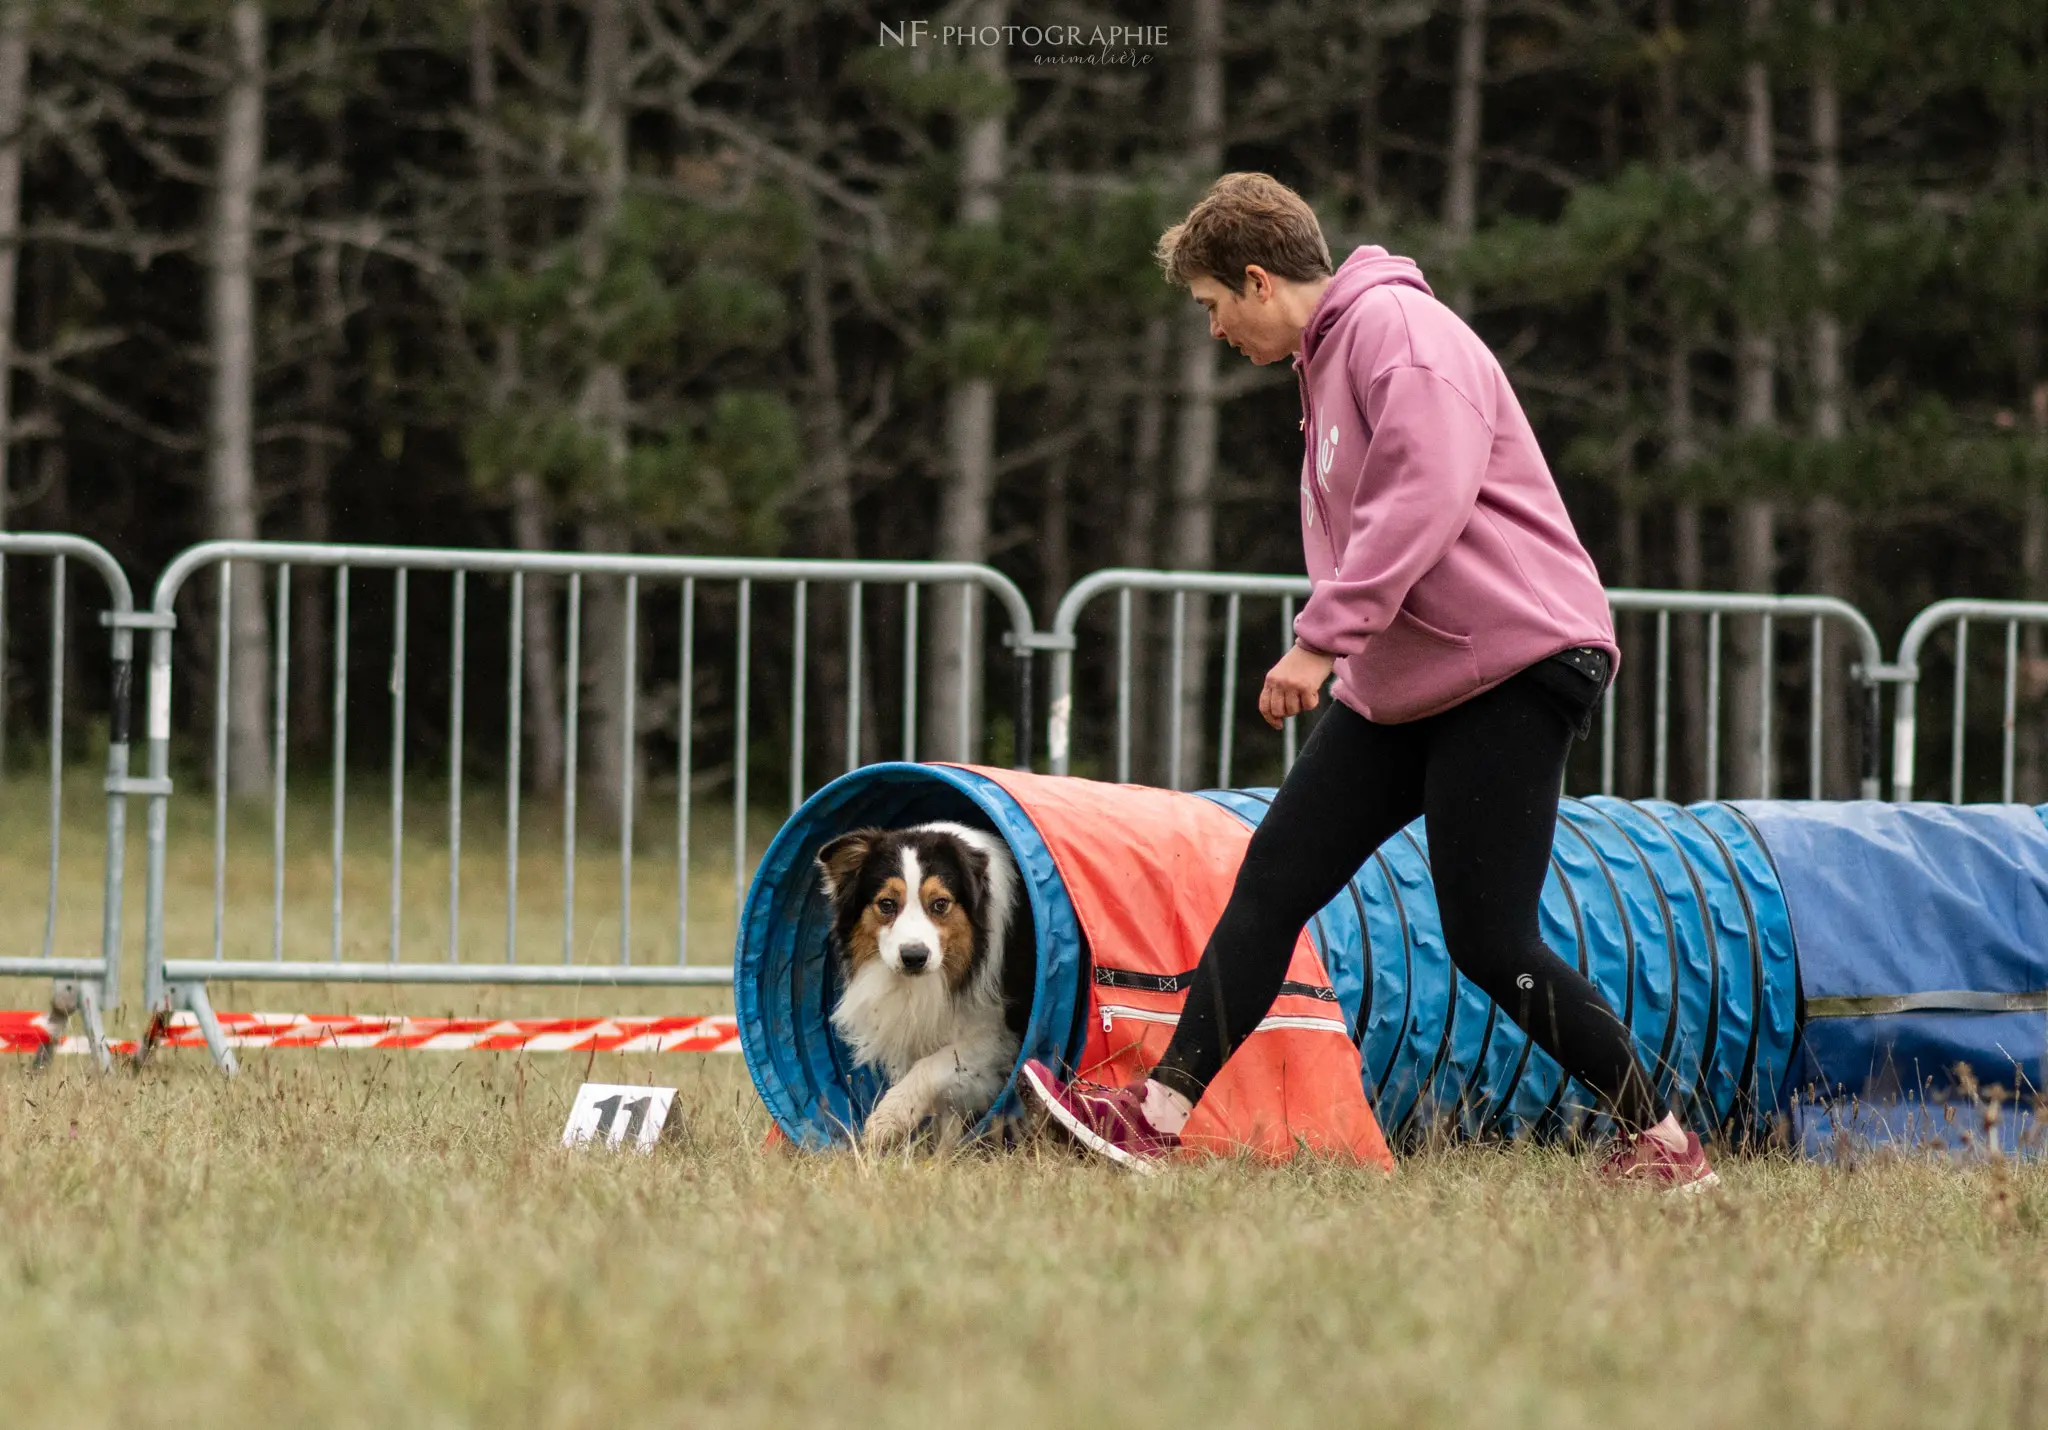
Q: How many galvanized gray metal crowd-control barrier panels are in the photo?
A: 4